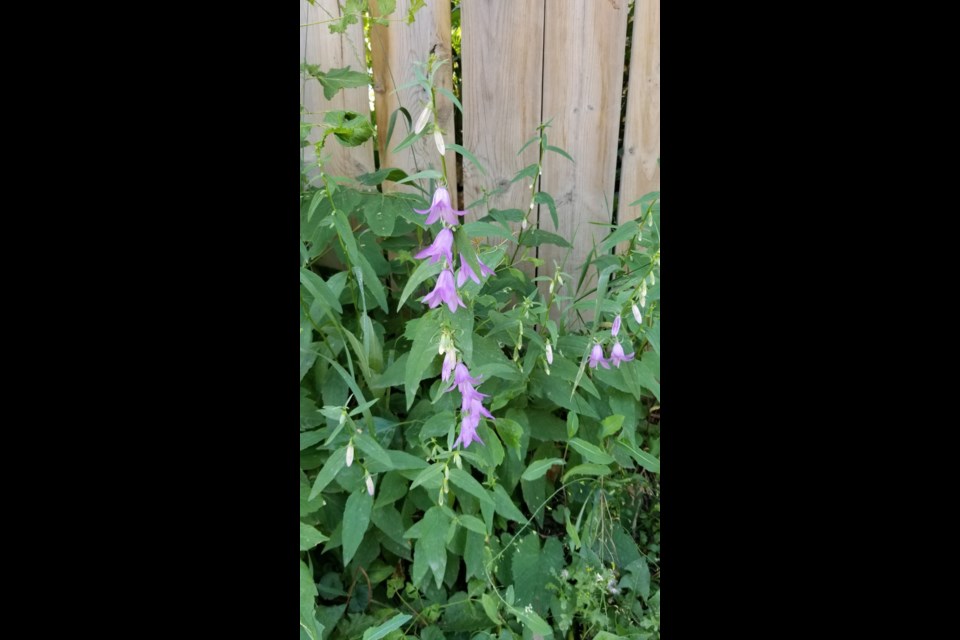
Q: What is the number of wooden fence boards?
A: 5